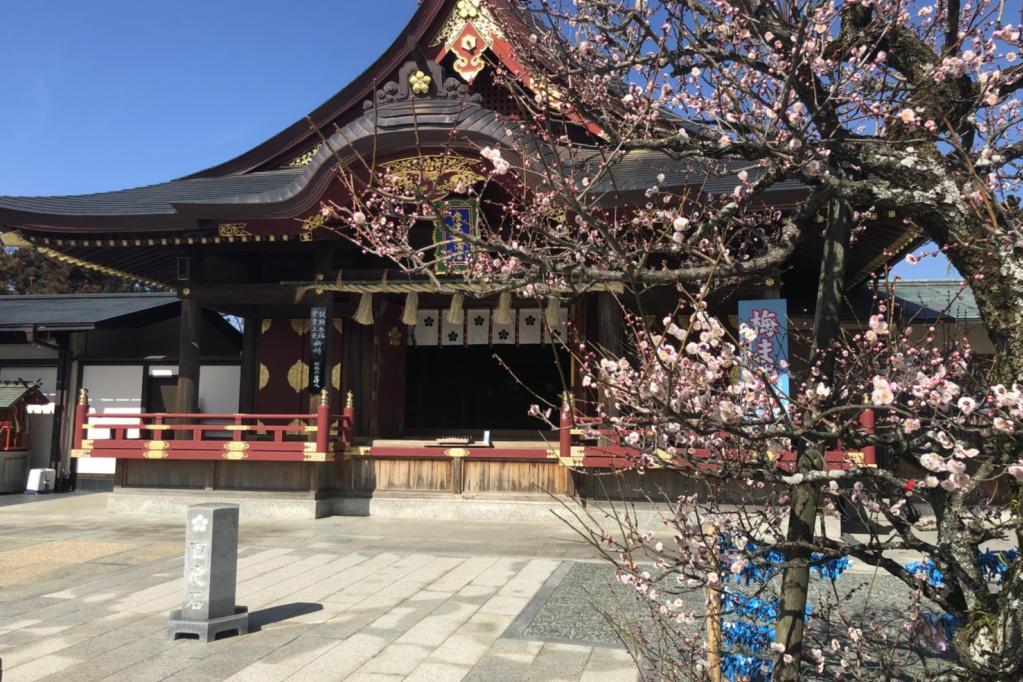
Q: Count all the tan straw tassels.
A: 5